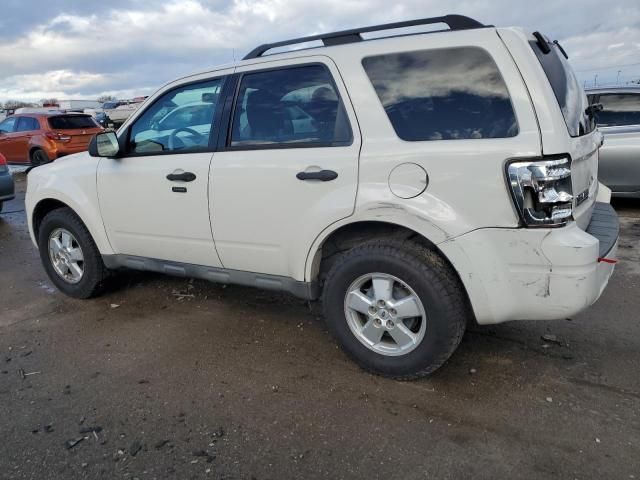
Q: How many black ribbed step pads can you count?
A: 1